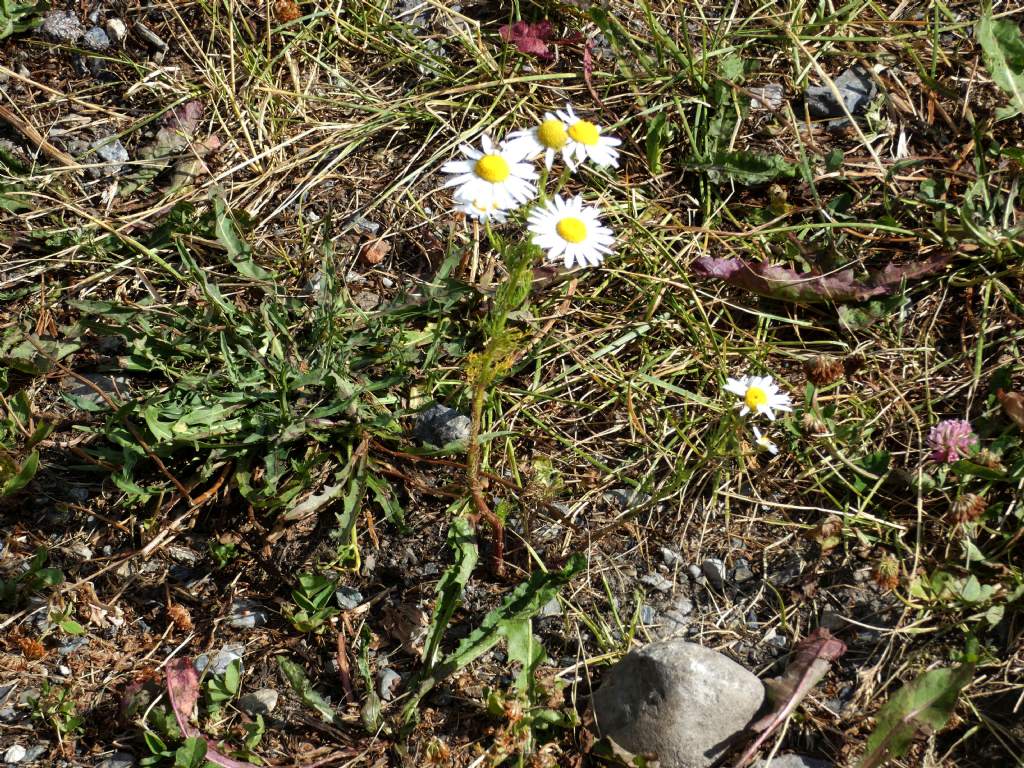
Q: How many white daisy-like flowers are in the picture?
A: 7